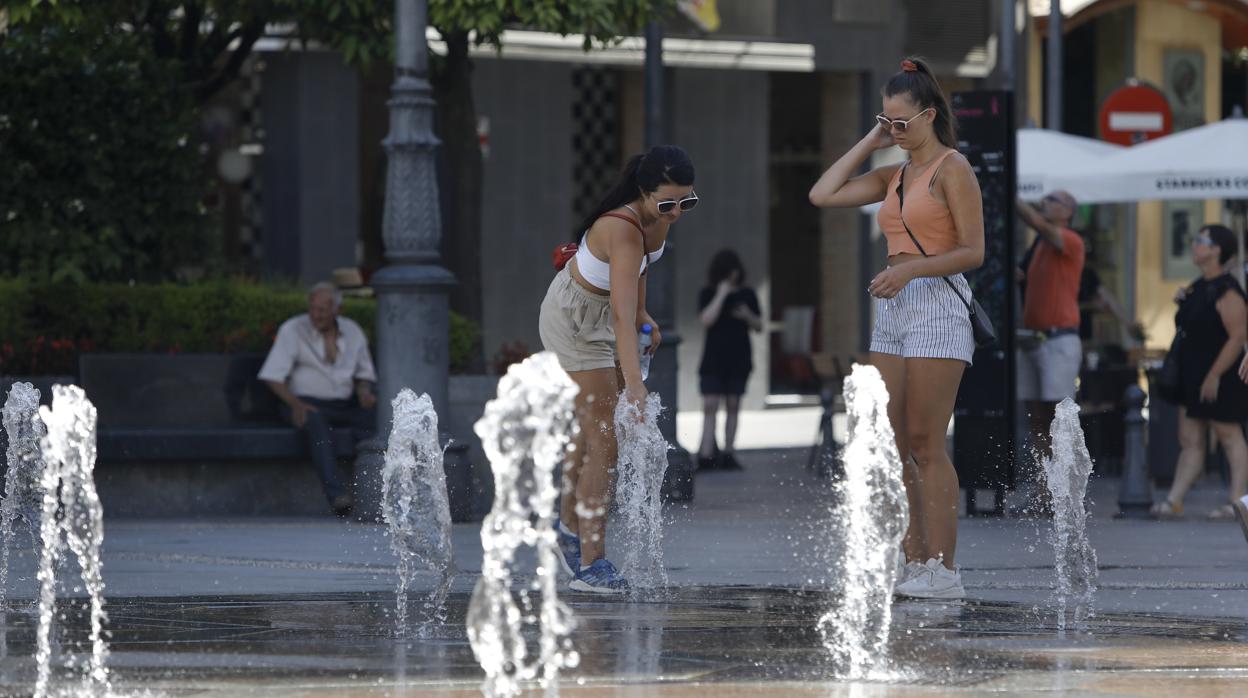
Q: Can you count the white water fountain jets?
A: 7